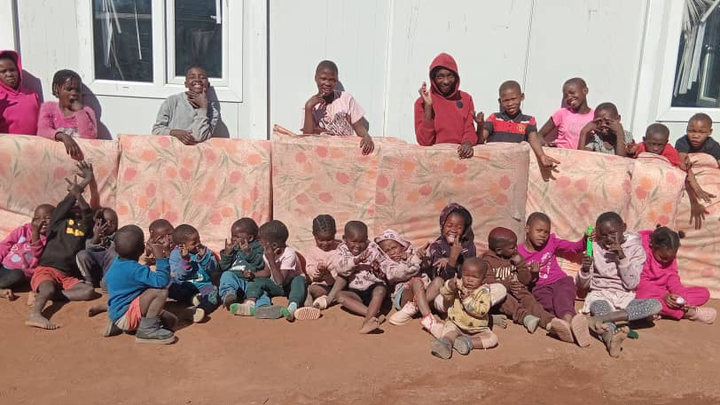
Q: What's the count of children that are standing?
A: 10